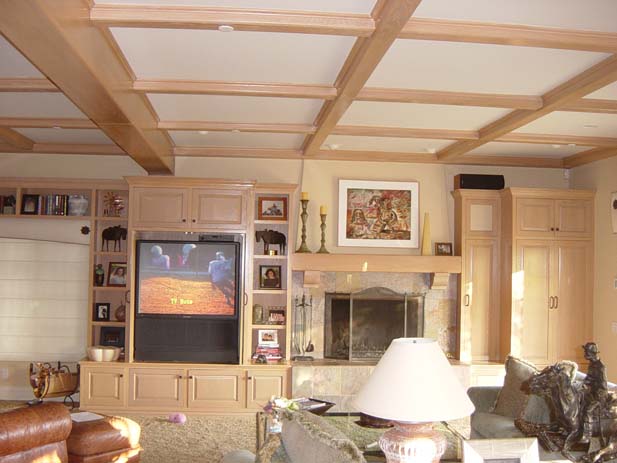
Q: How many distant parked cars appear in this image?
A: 0